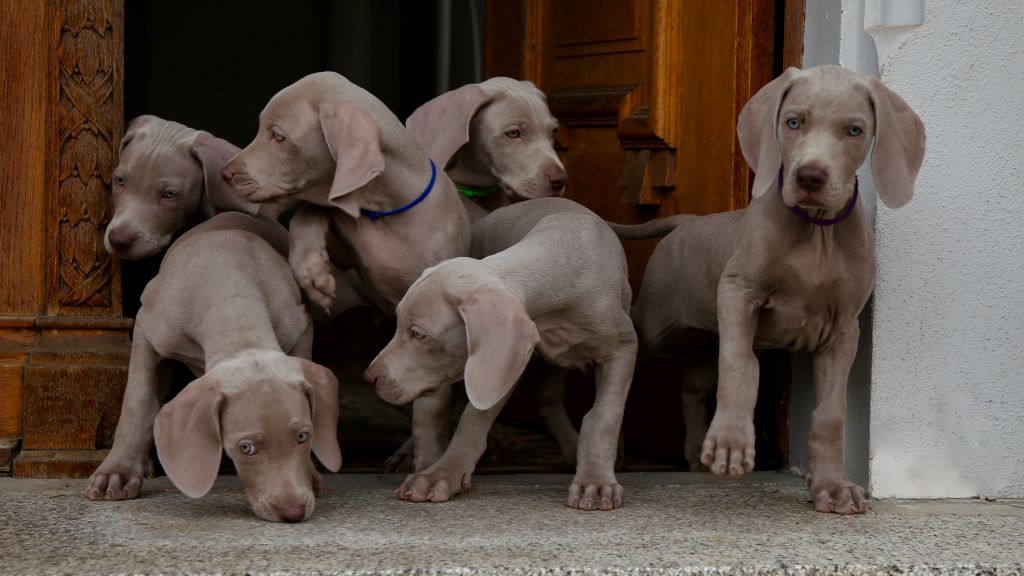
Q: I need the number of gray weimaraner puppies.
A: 6